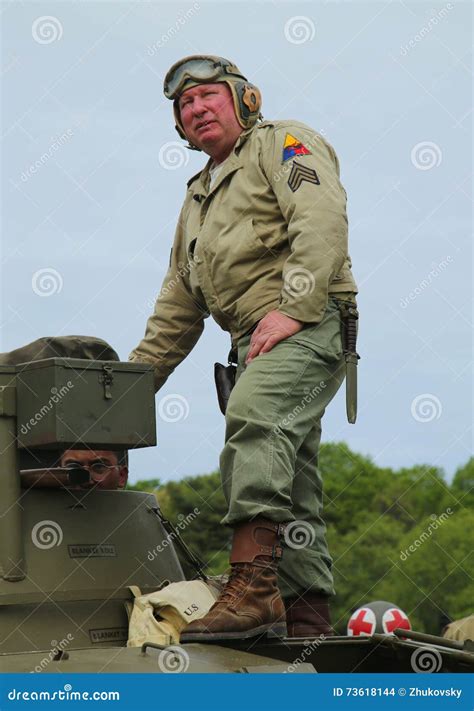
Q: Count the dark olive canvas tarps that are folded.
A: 1